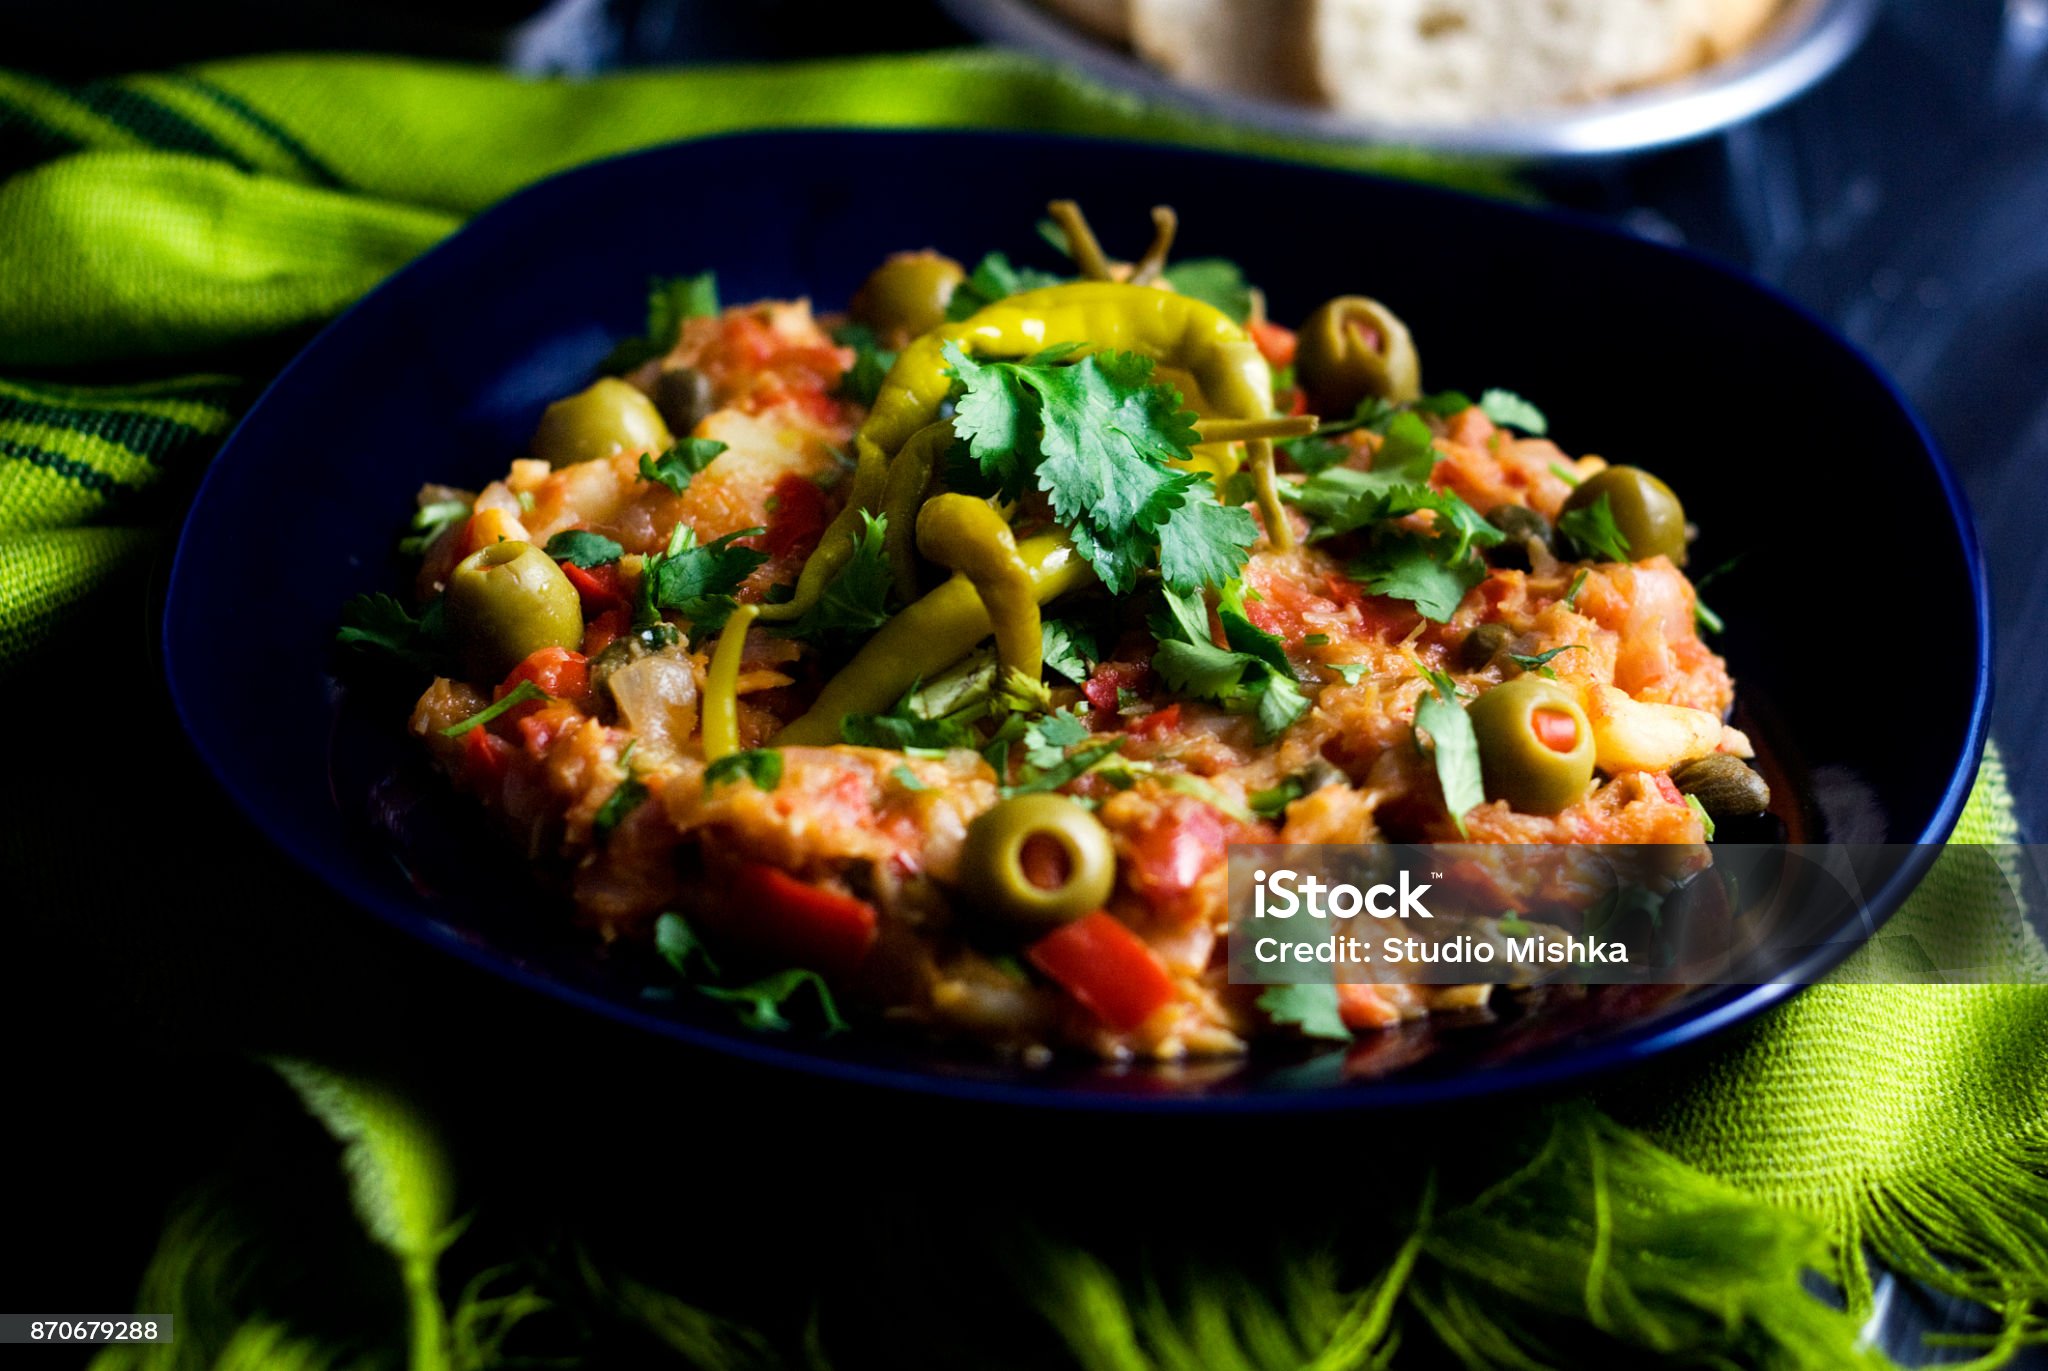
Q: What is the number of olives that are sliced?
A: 0